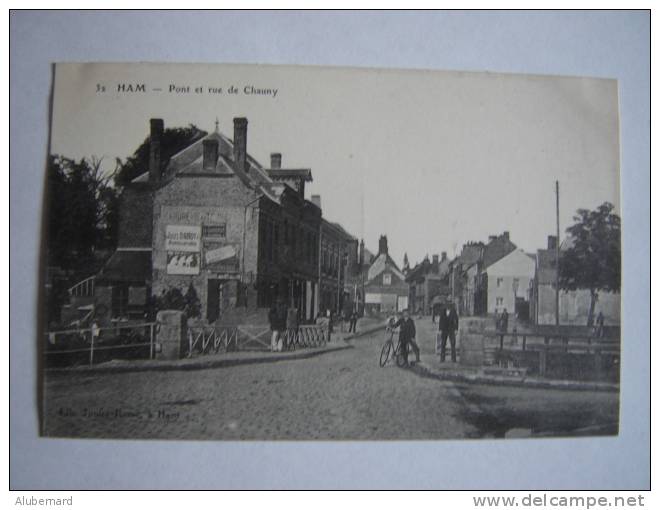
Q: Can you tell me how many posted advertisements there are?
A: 4